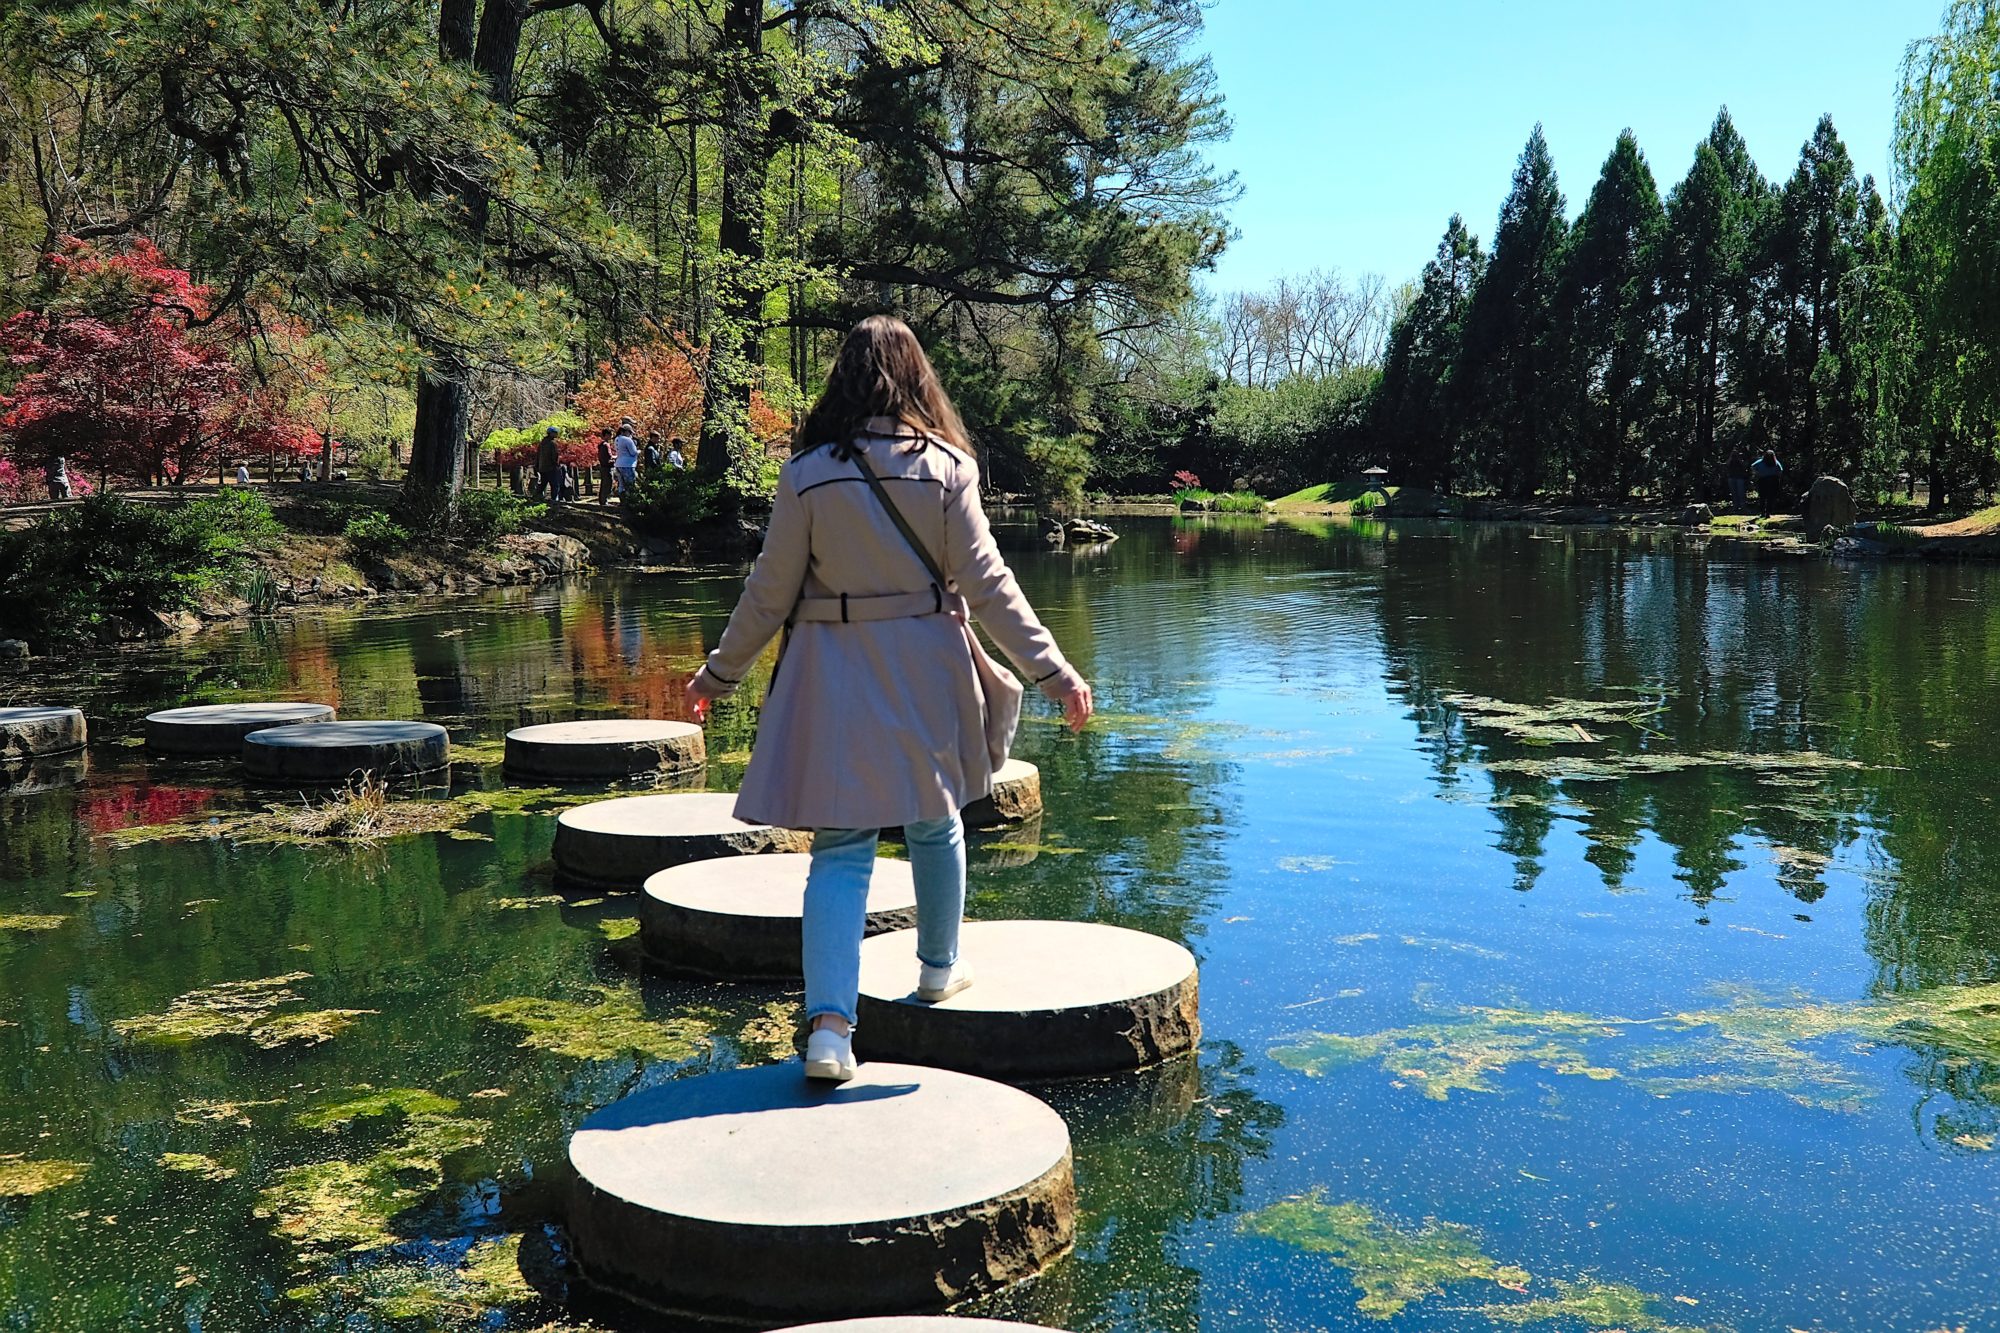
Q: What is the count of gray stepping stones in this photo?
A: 10